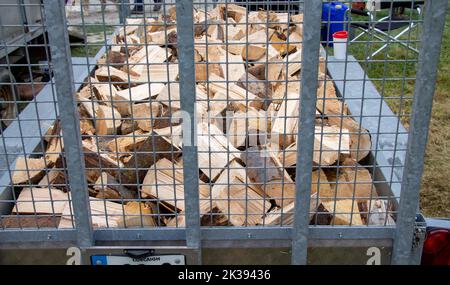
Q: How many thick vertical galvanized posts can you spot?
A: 4